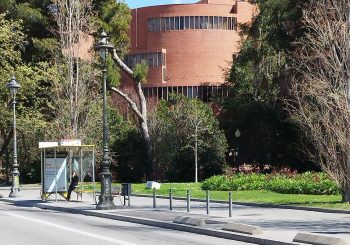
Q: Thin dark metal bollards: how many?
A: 5